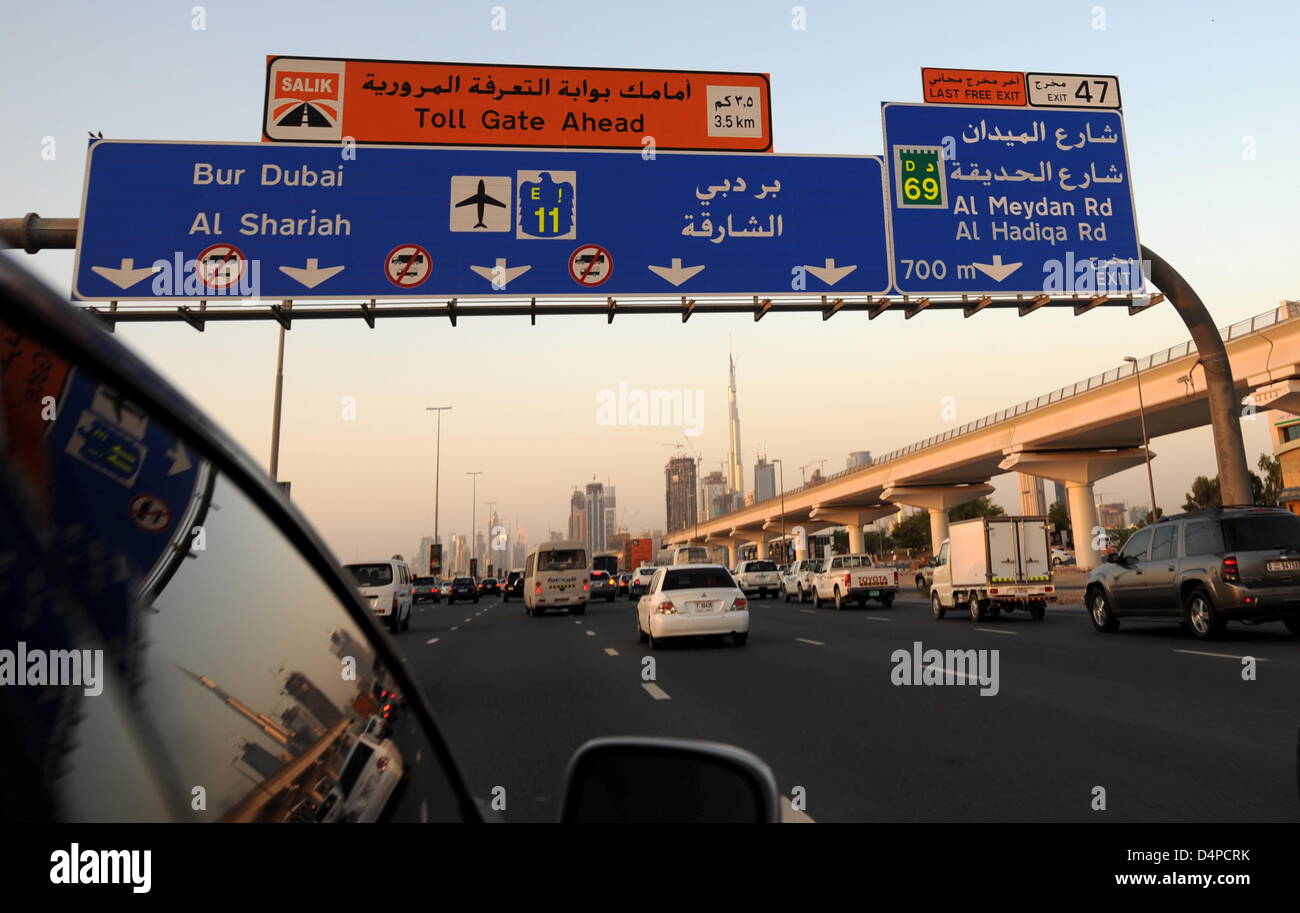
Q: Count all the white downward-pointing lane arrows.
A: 6